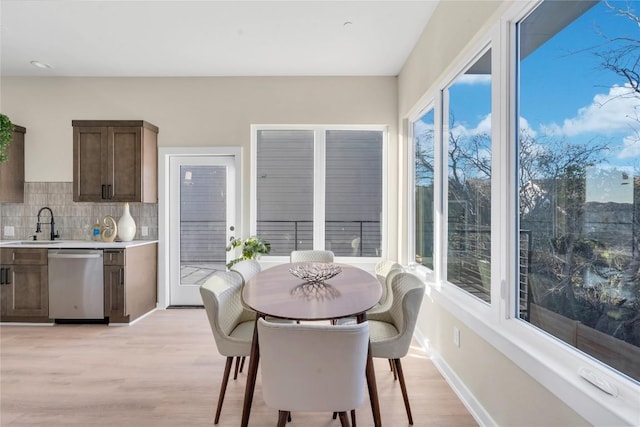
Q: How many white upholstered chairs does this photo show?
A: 6